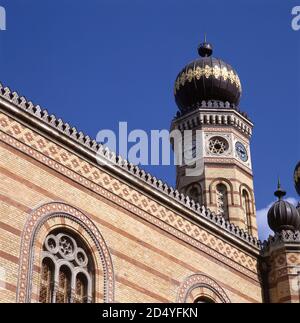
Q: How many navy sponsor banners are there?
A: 0